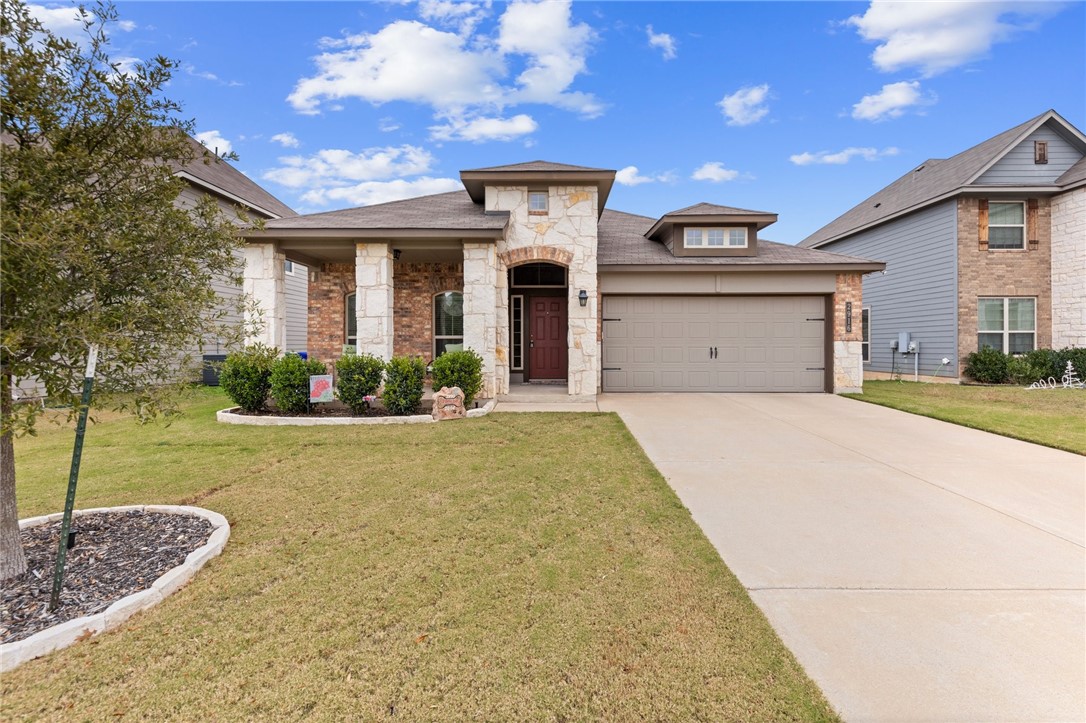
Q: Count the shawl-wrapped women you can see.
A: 0